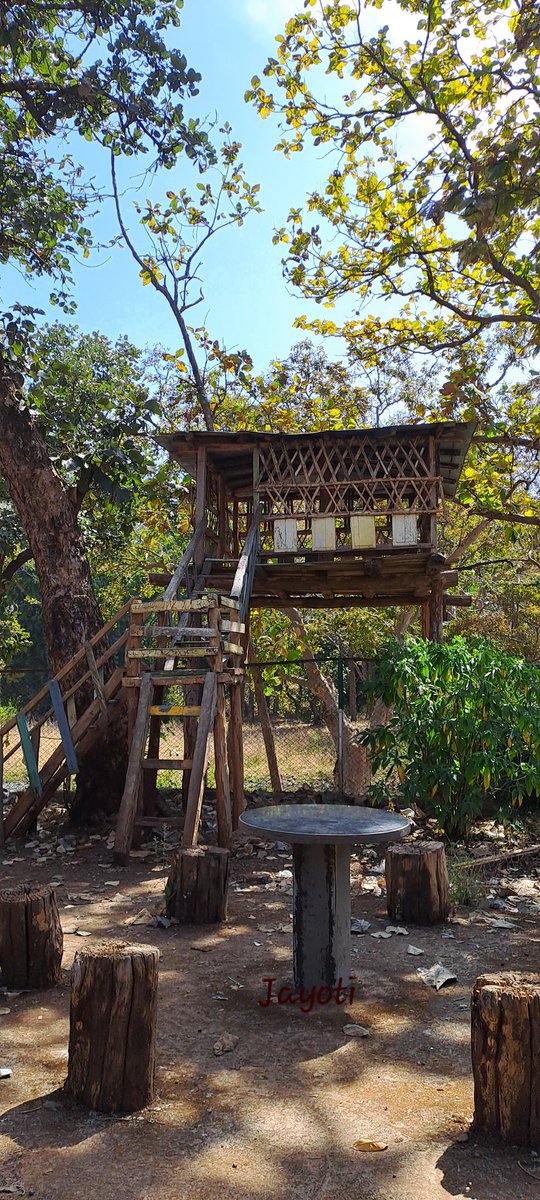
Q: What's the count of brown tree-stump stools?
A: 5